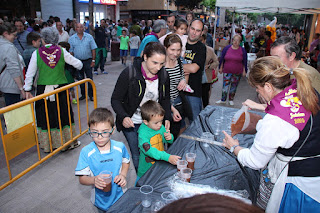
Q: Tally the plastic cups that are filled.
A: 4